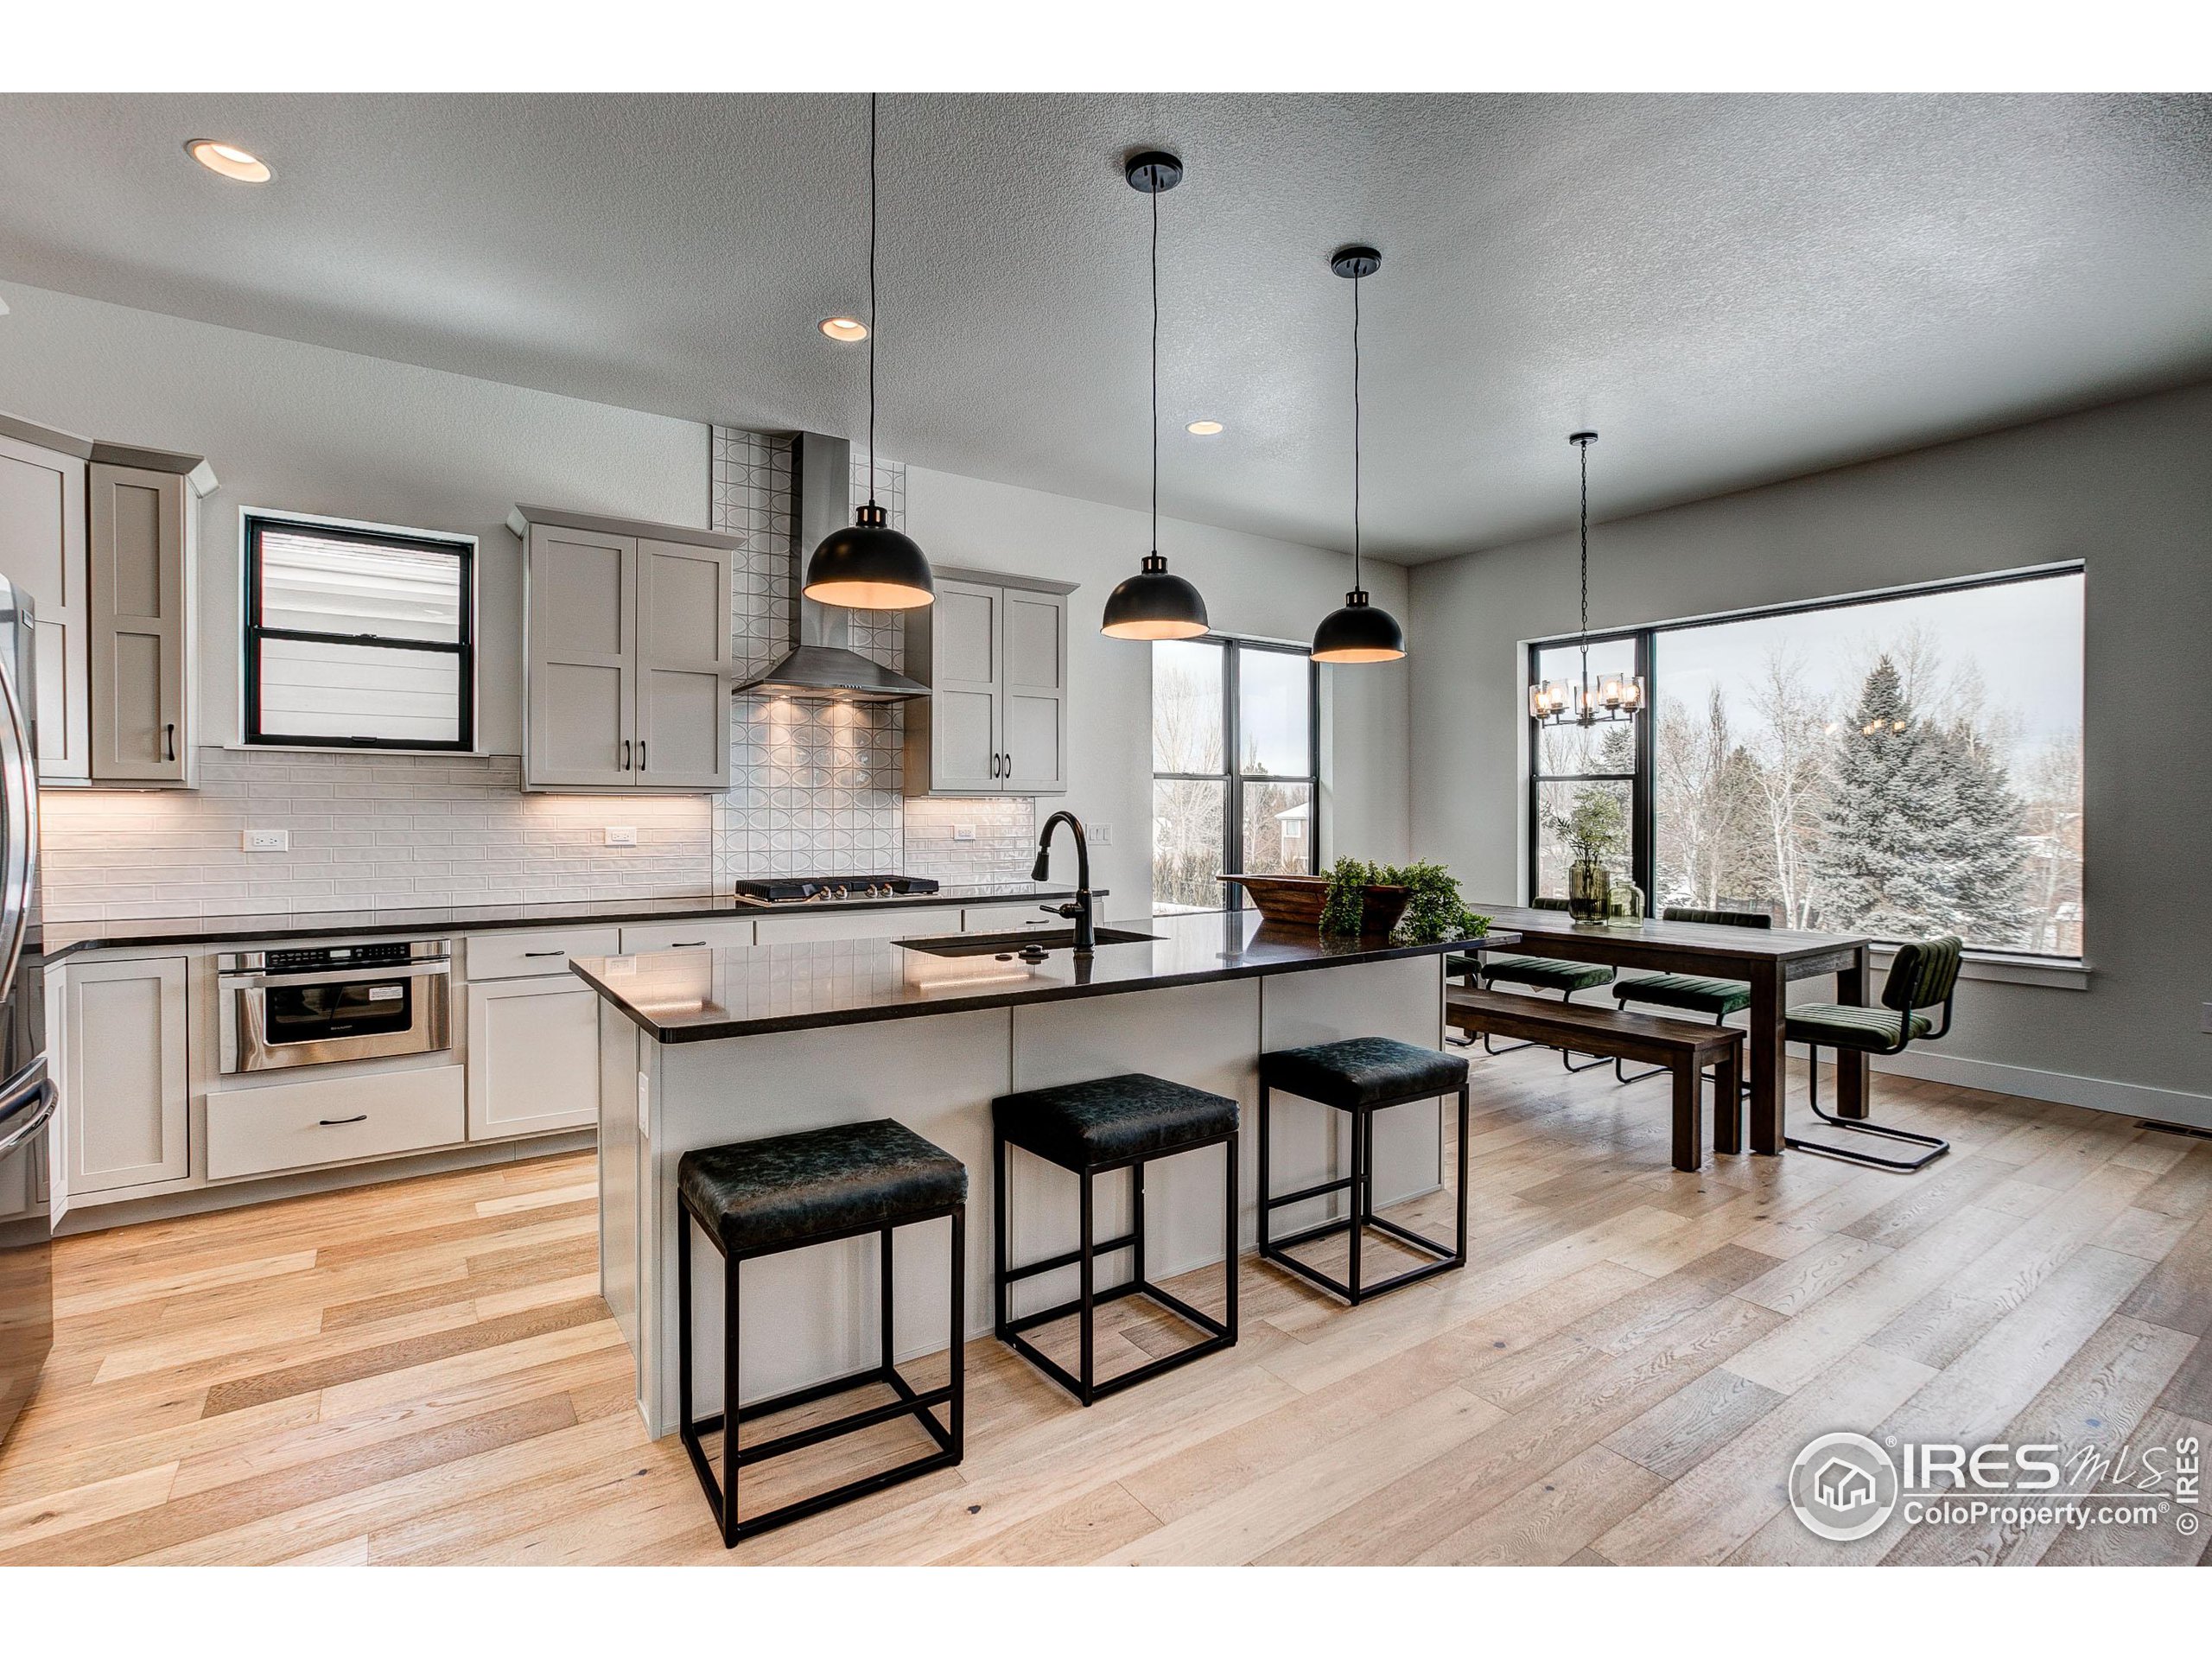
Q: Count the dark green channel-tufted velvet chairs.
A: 4